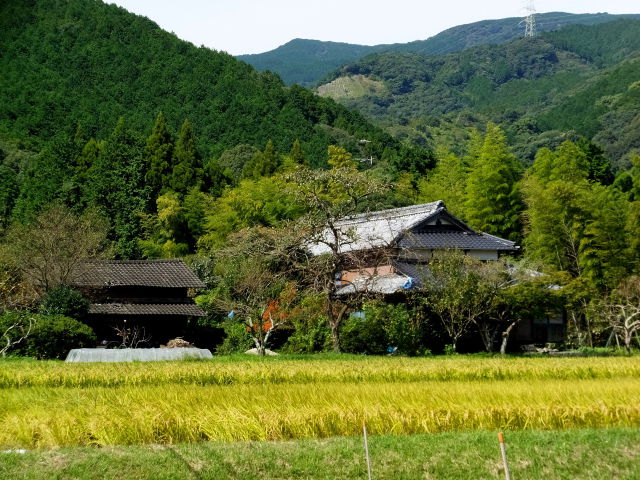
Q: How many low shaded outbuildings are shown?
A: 1